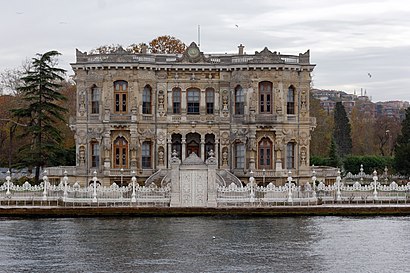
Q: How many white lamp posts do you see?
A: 10